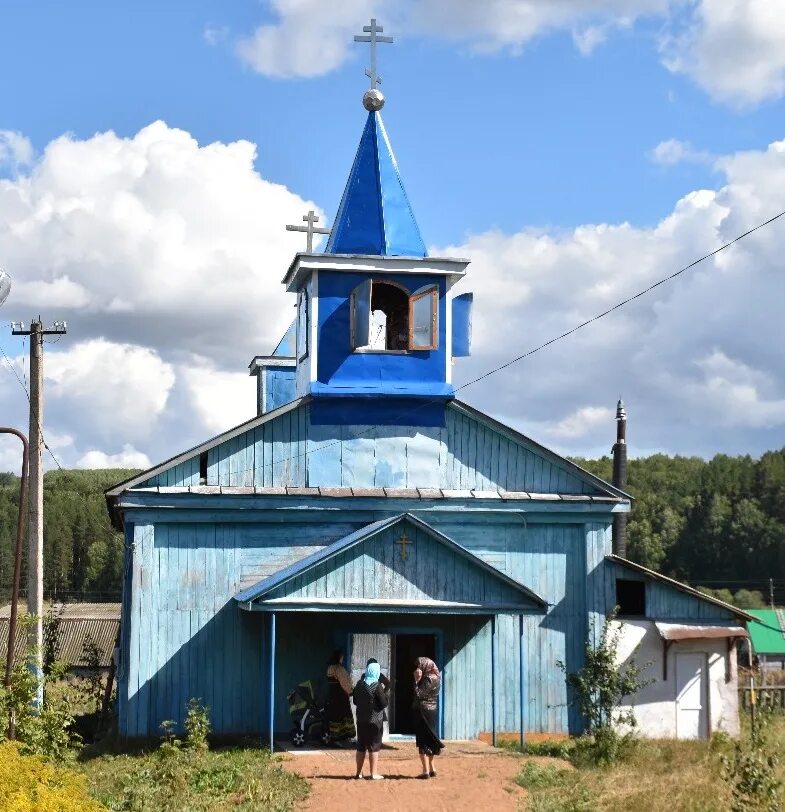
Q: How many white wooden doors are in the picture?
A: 1